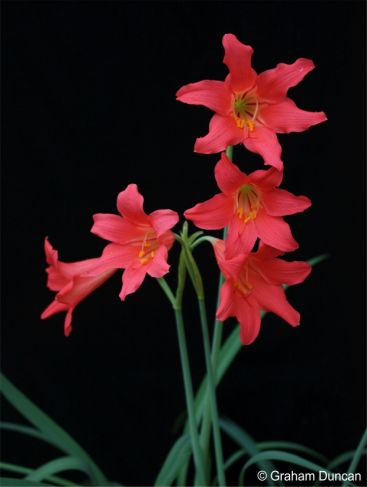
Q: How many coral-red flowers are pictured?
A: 5